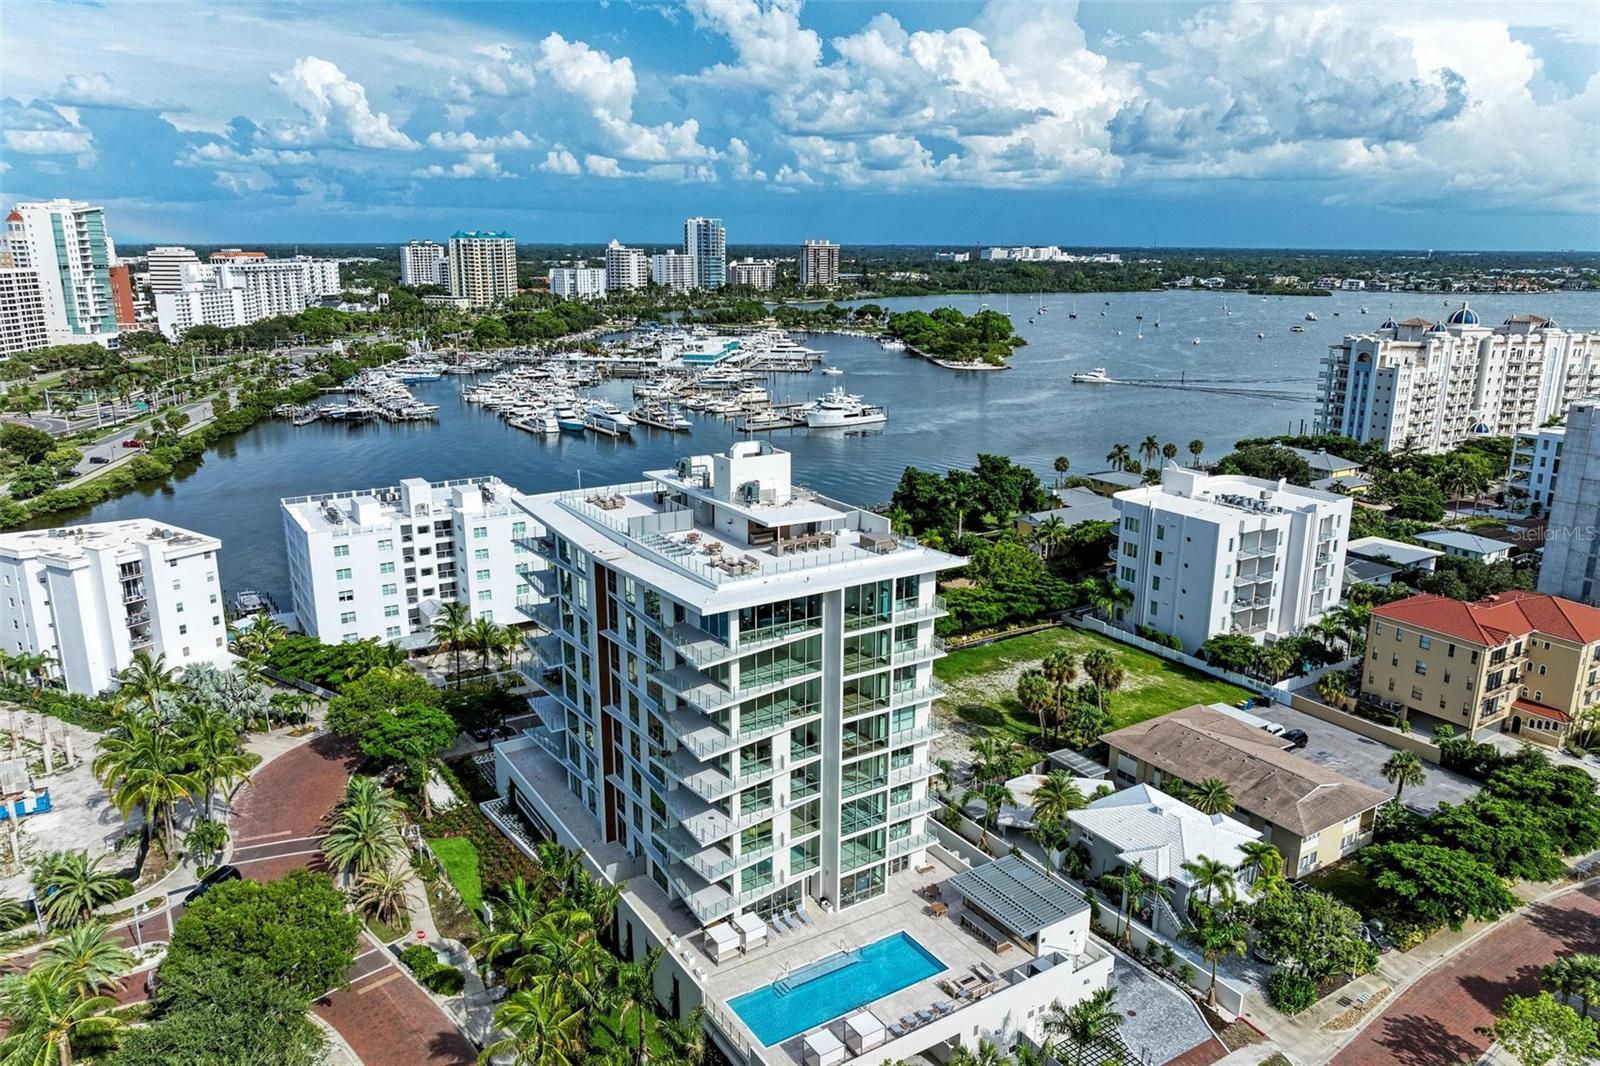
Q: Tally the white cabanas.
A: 4